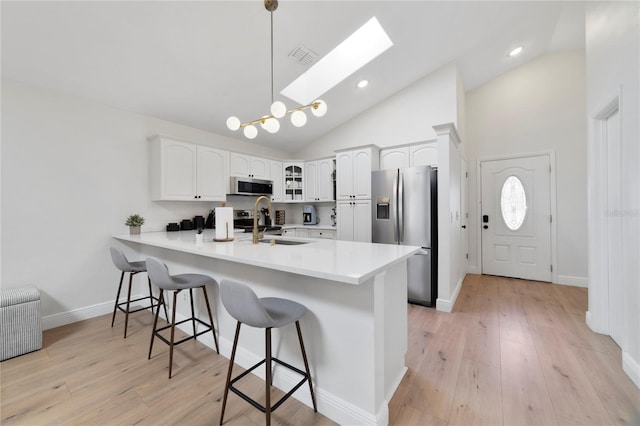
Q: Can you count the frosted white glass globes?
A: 7